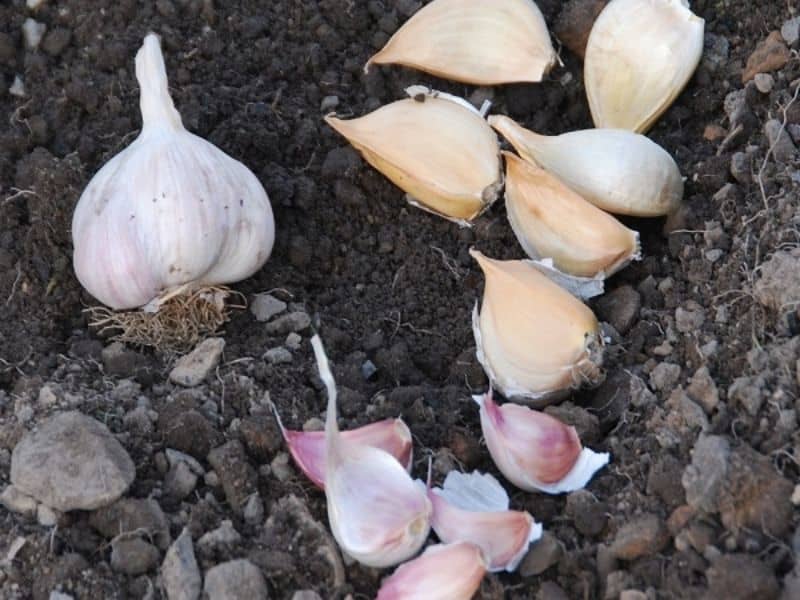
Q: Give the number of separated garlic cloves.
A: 11